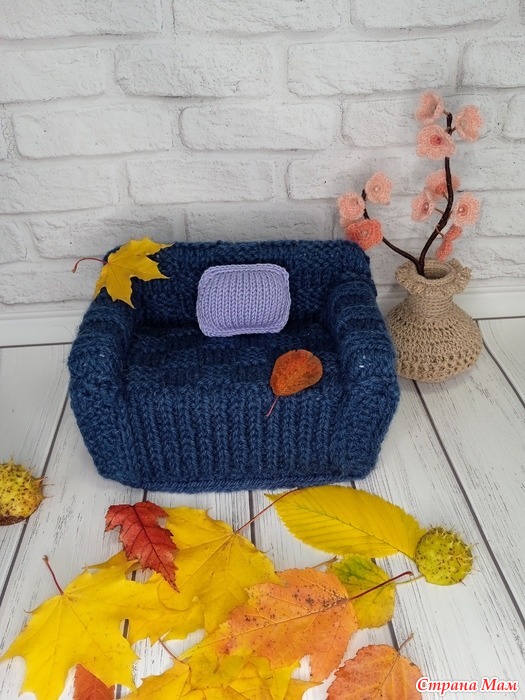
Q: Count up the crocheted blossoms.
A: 10